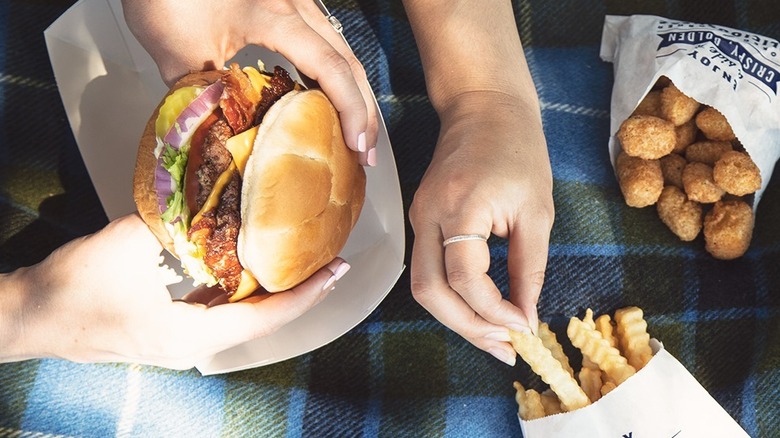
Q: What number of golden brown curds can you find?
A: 12